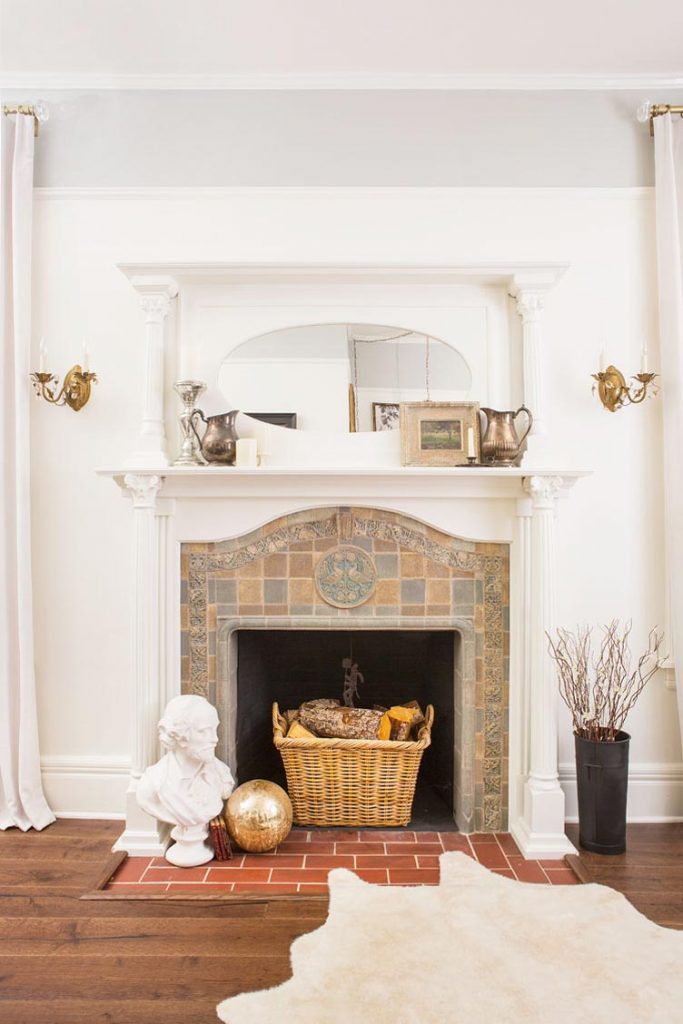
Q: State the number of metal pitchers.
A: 2